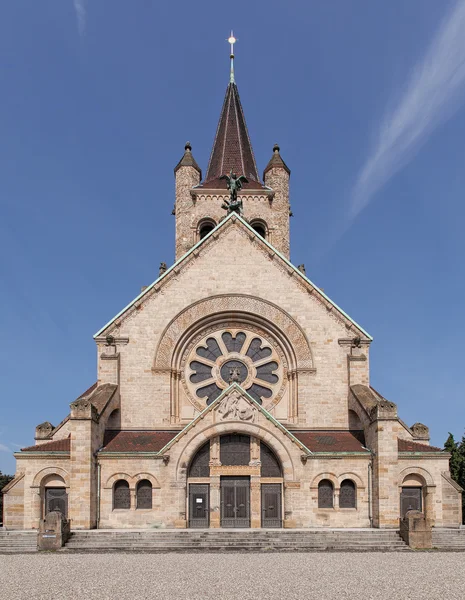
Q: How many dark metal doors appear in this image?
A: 5